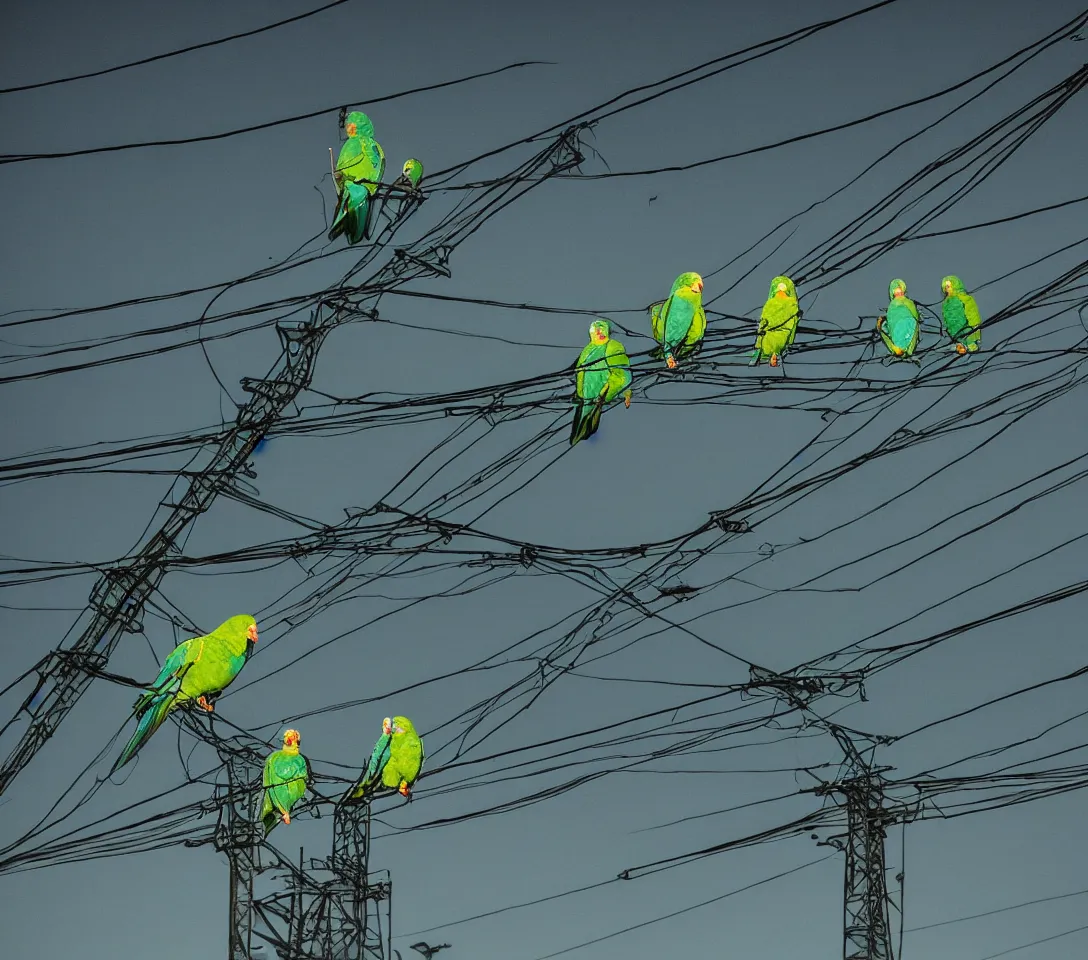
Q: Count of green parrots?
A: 11